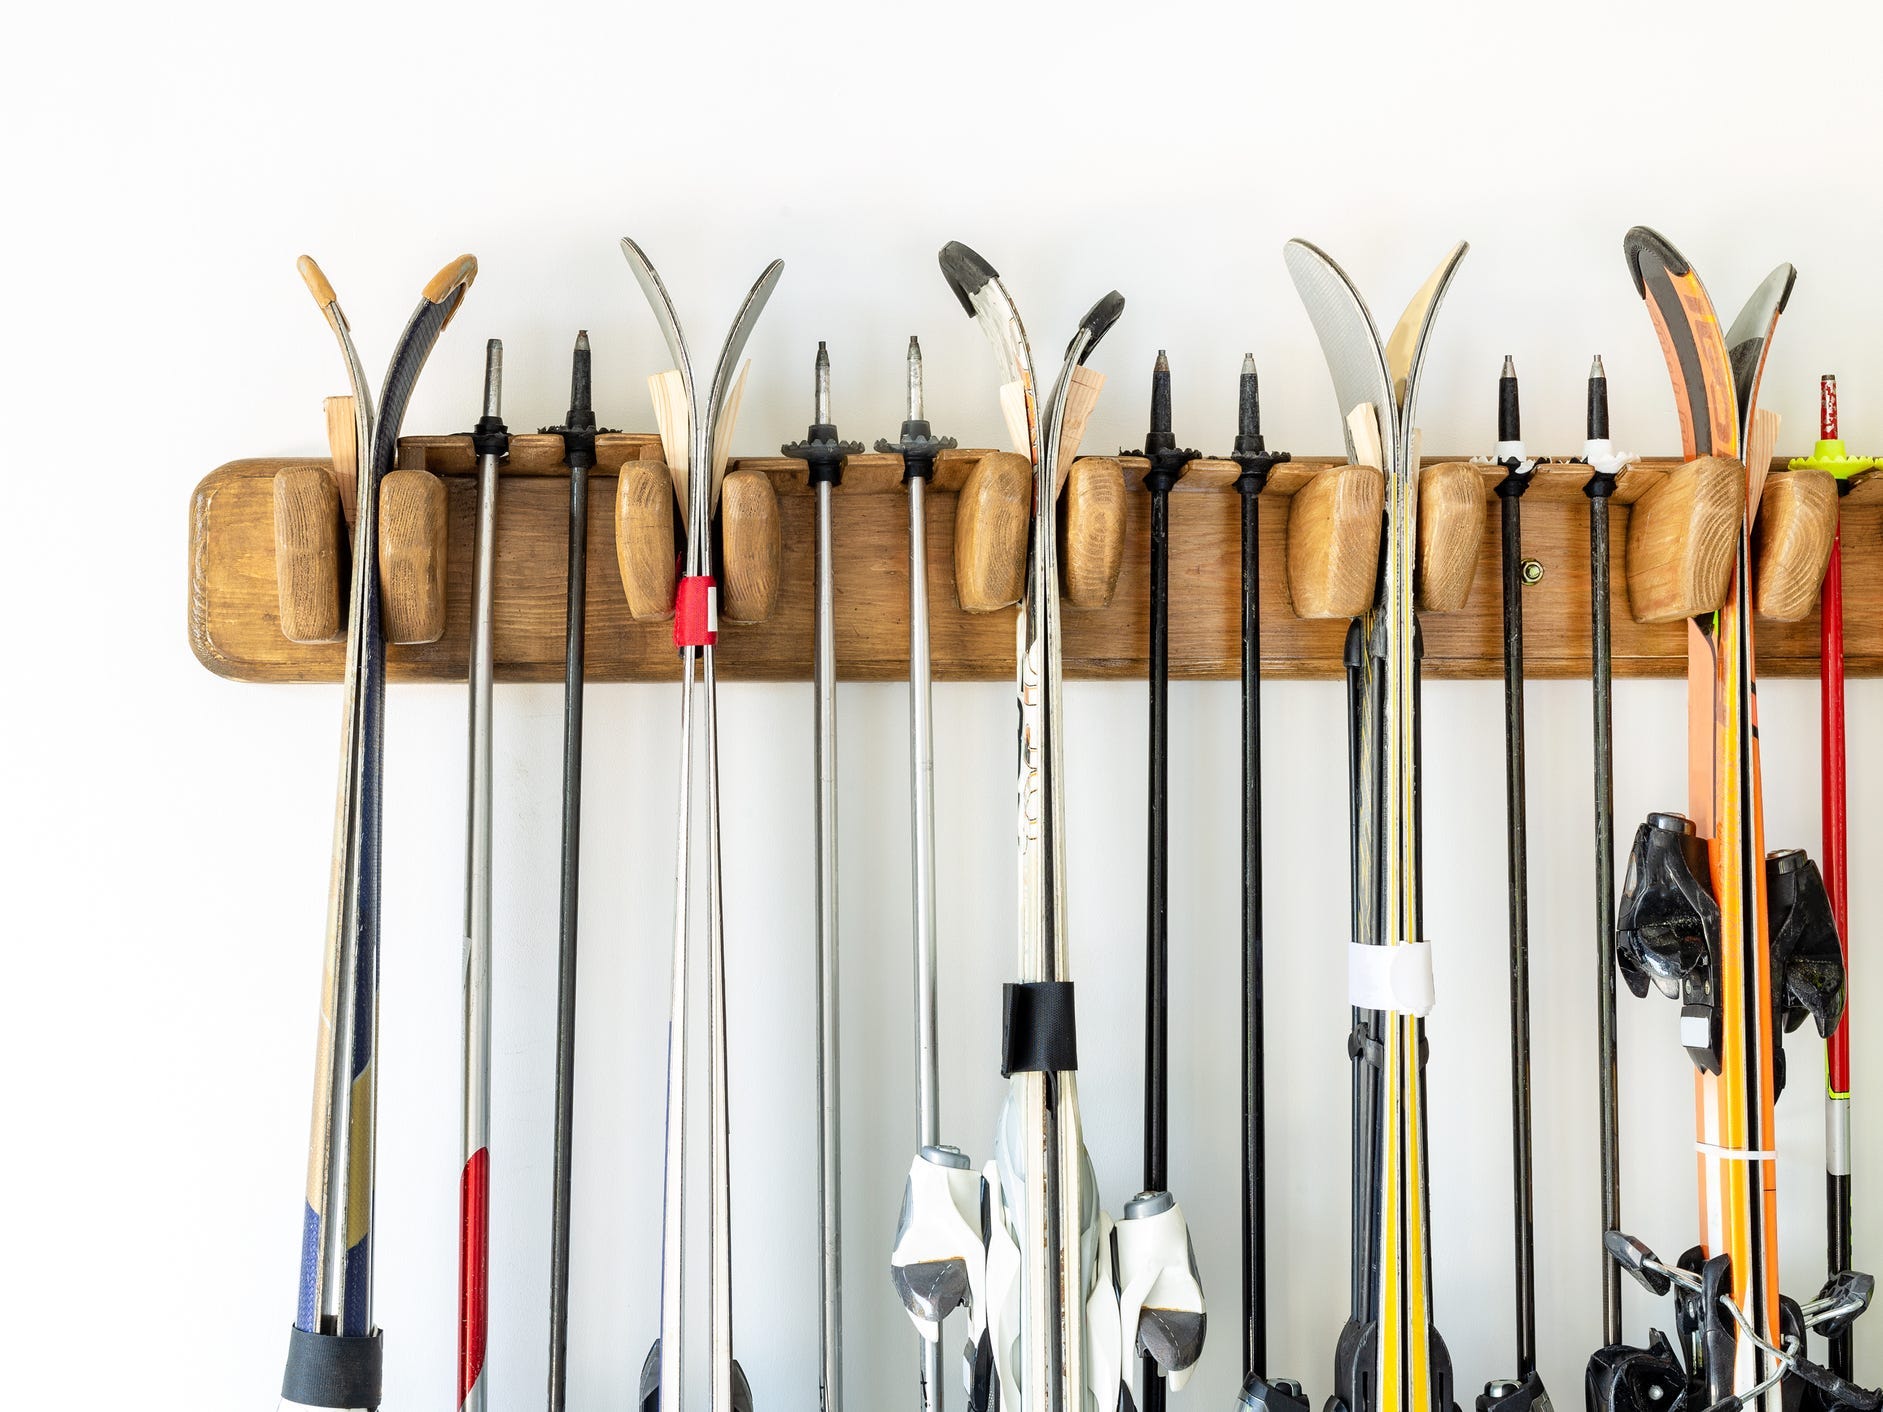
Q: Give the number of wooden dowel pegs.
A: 10